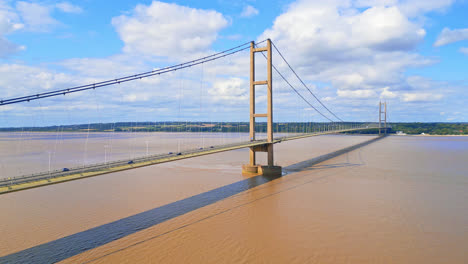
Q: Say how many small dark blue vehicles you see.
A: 6